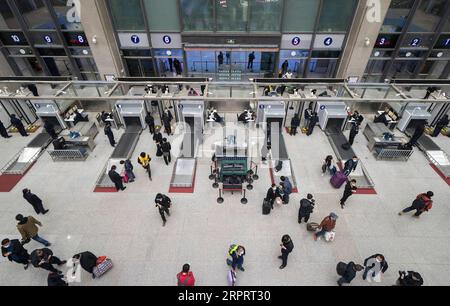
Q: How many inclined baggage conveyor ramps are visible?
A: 6